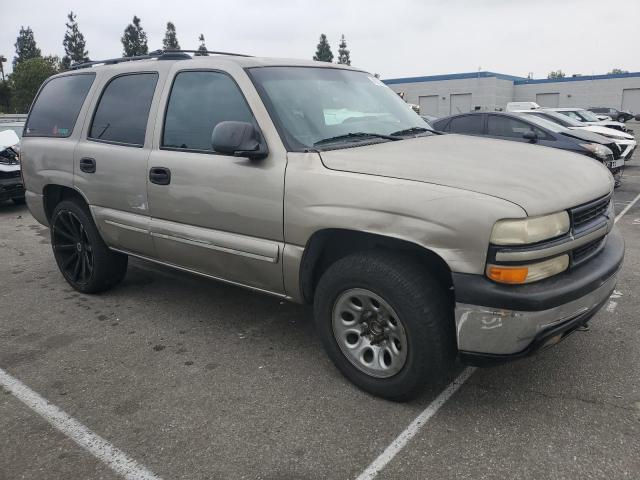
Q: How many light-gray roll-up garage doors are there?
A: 4